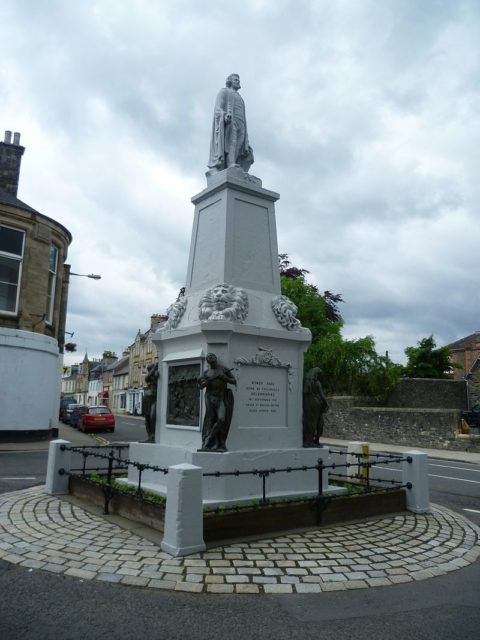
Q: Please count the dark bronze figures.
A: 3